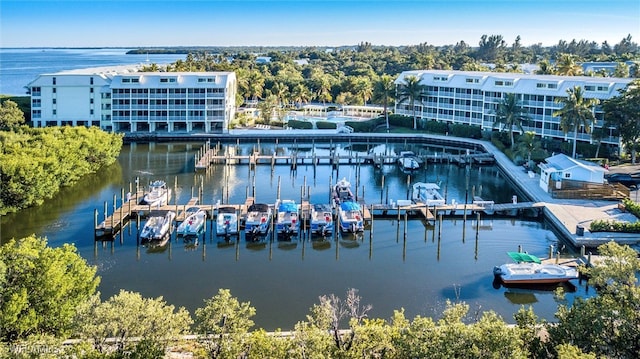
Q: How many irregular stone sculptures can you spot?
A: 0